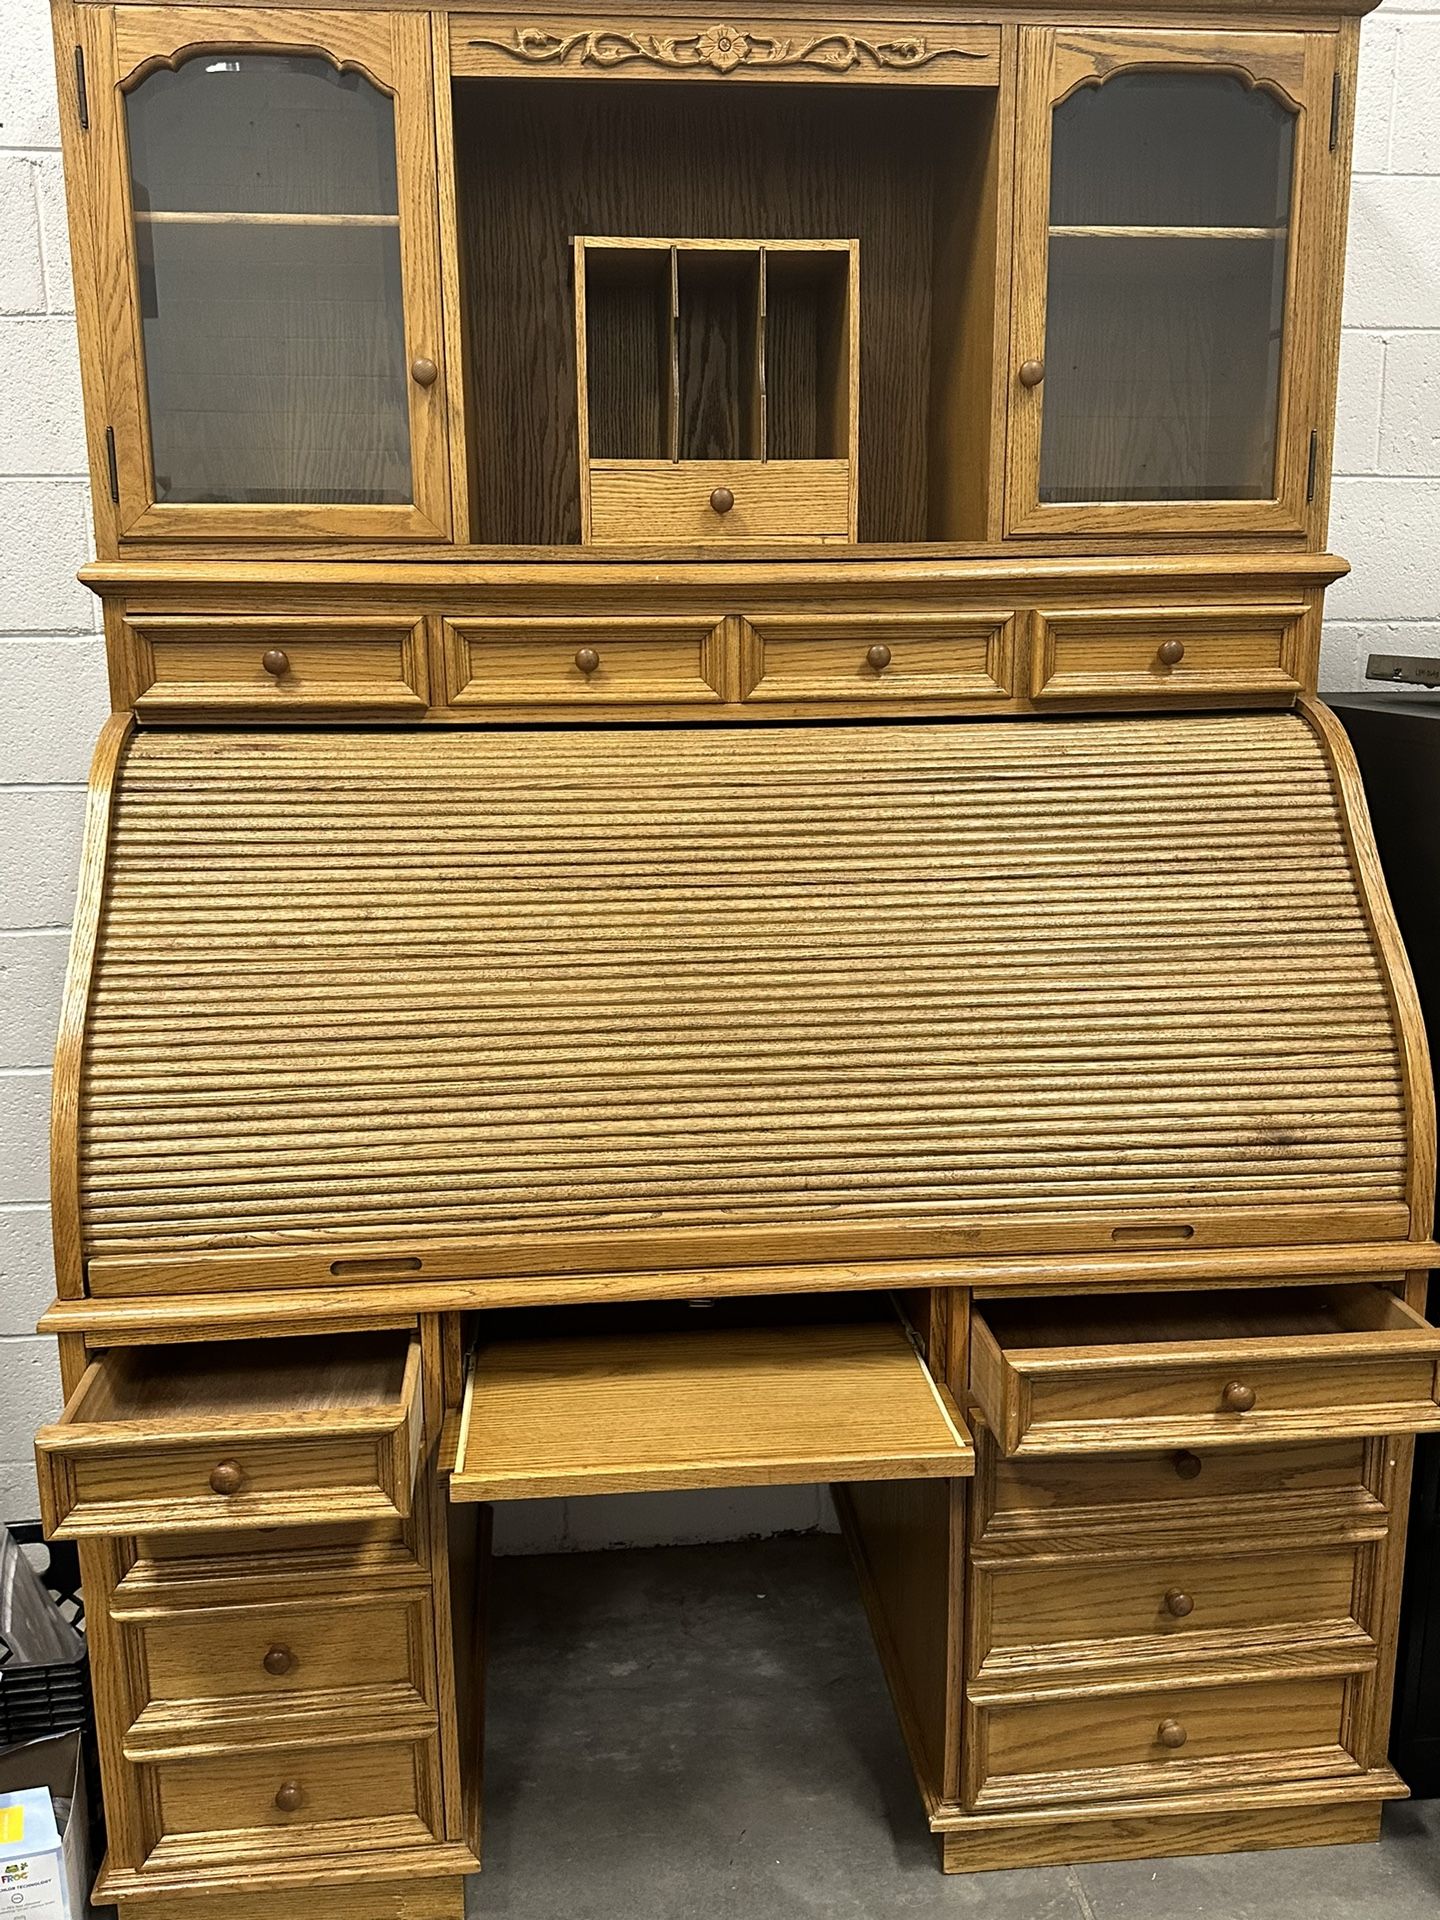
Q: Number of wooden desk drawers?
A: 13